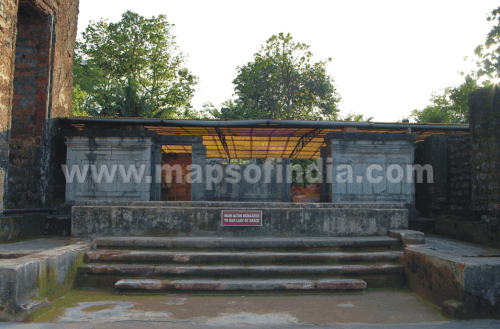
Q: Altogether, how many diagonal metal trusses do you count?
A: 2